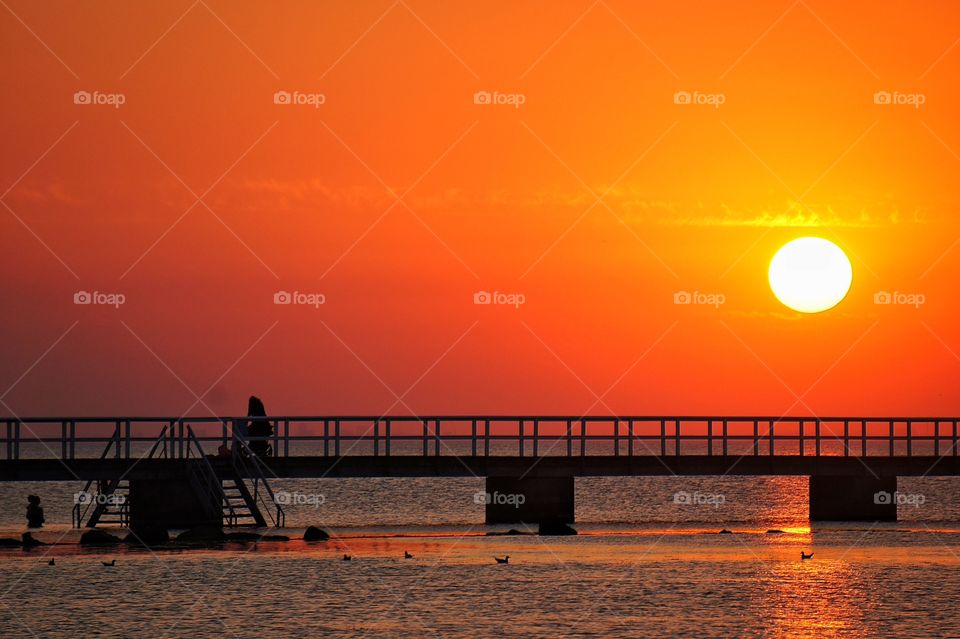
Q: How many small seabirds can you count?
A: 6